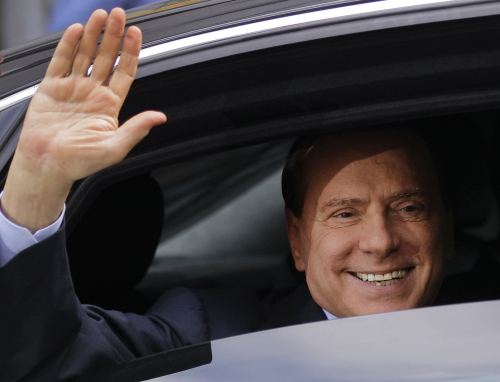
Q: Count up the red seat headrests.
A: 0